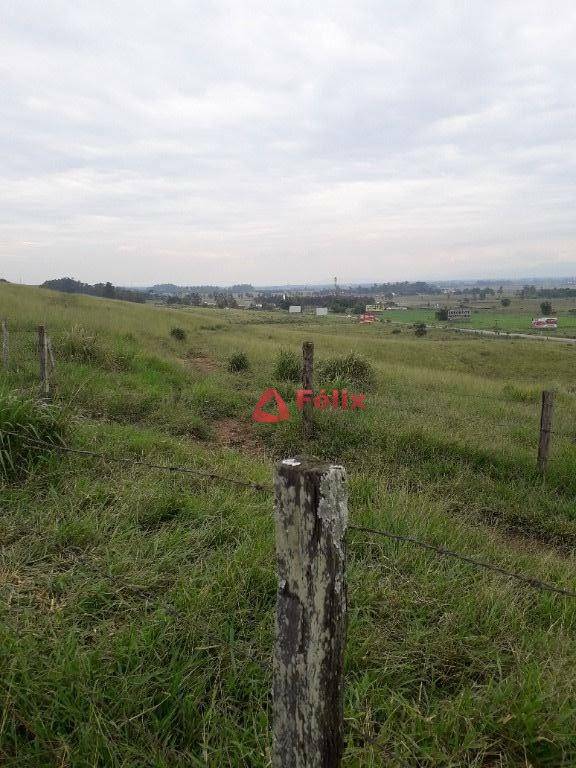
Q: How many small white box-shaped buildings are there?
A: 2